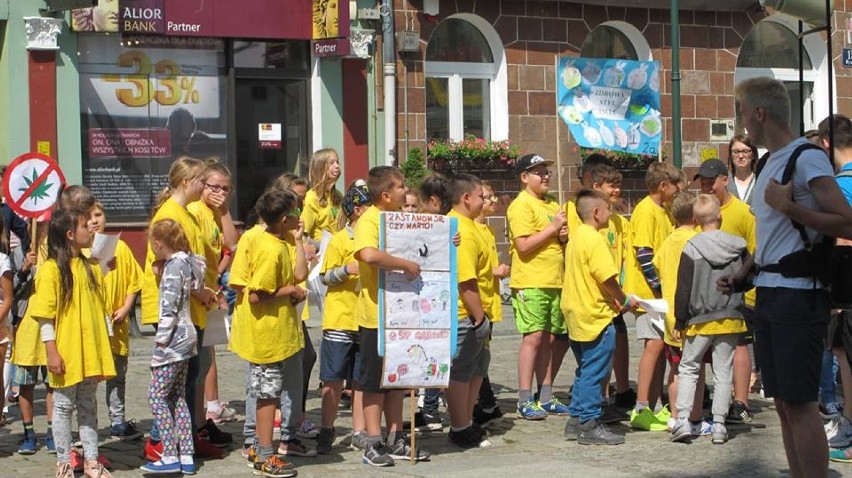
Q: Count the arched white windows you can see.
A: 3